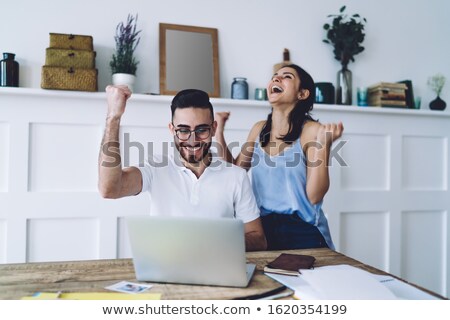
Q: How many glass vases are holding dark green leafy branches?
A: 1